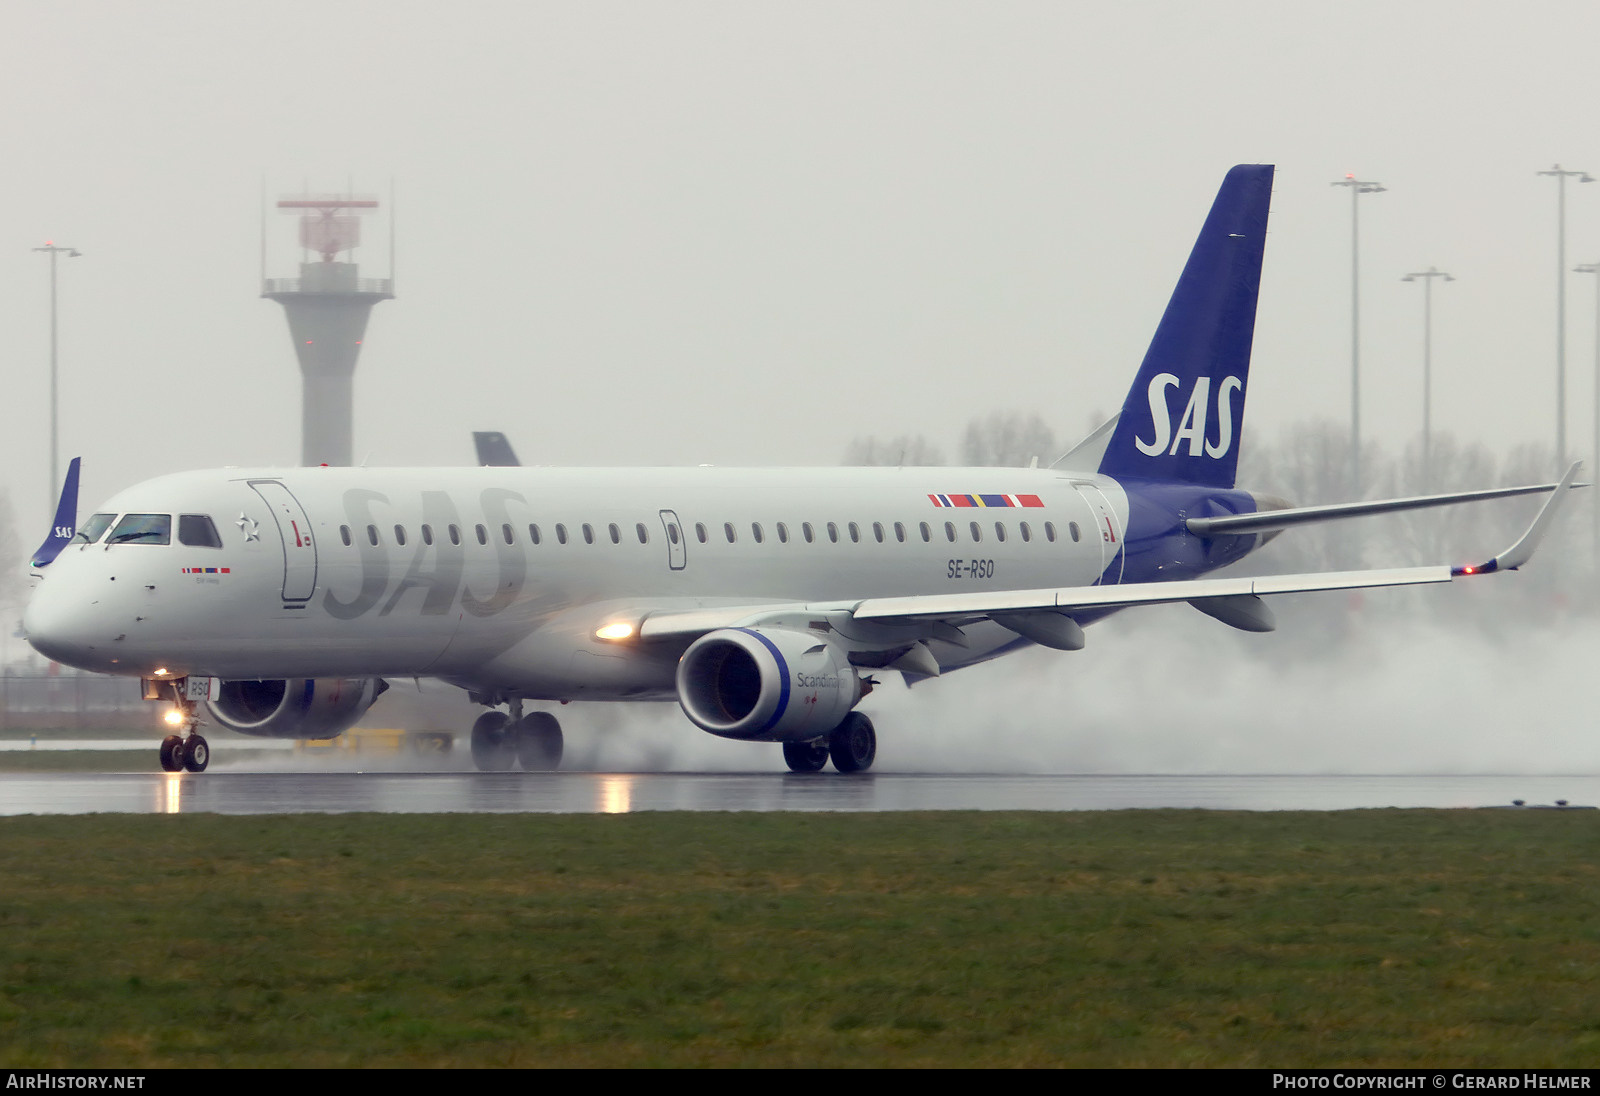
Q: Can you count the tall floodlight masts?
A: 5